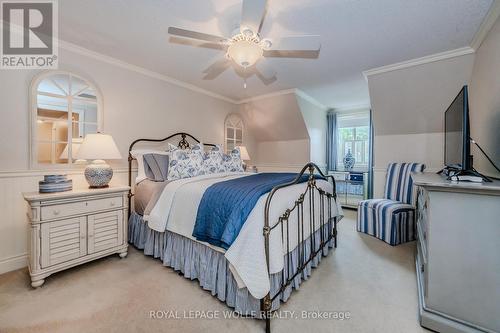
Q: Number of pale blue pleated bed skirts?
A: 1